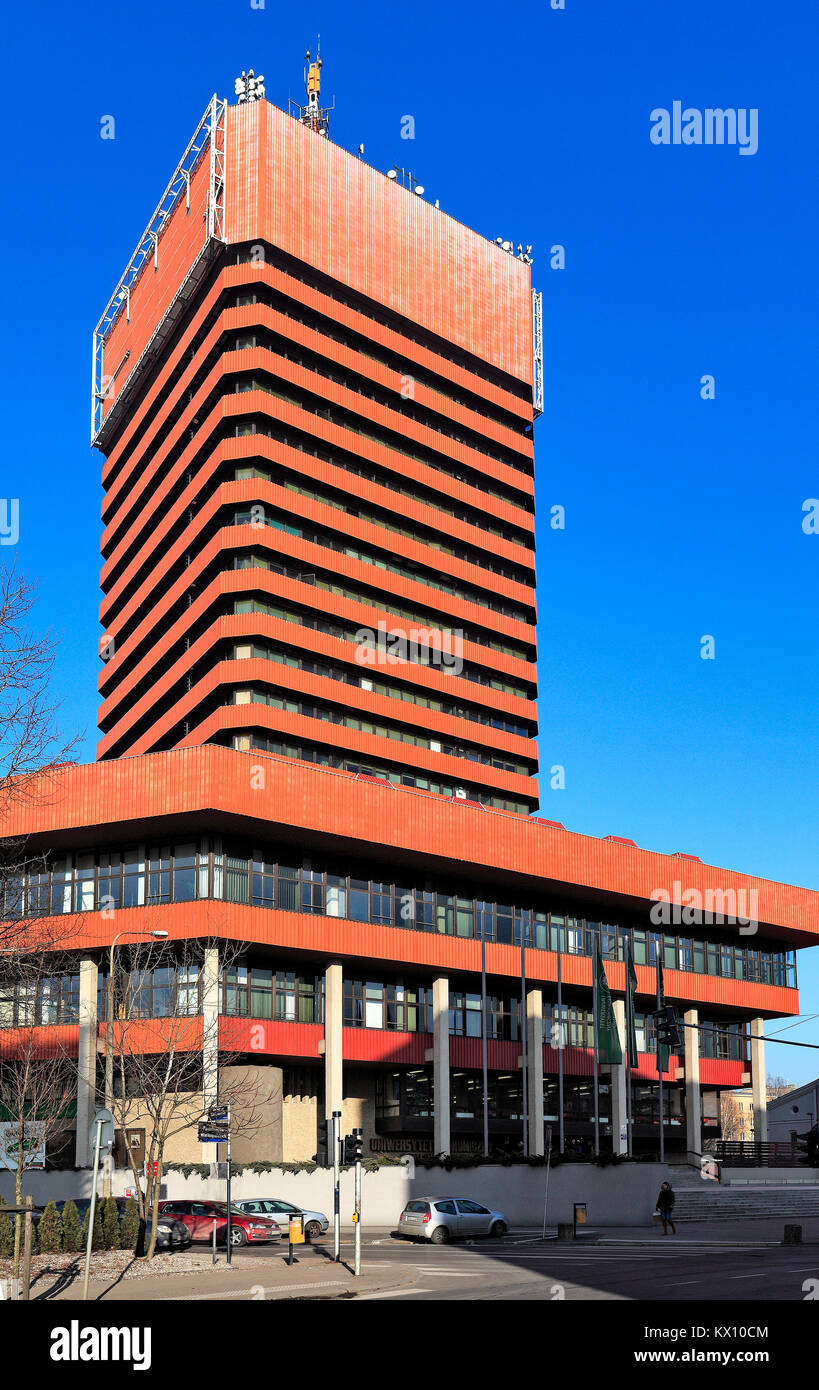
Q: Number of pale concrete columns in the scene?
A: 8